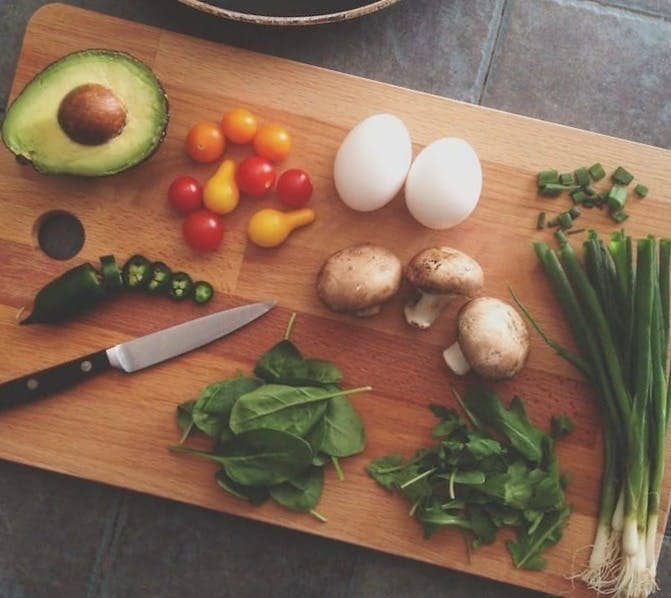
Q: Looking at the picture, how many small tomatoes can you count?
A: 9